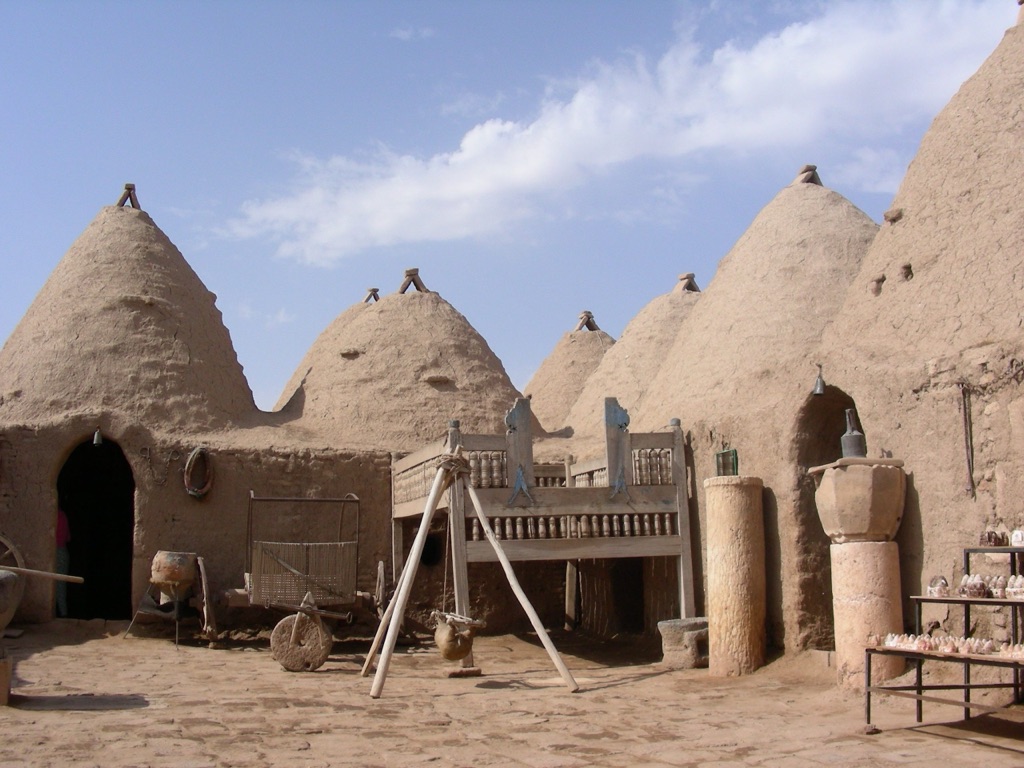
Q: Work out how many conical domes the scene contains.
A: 7